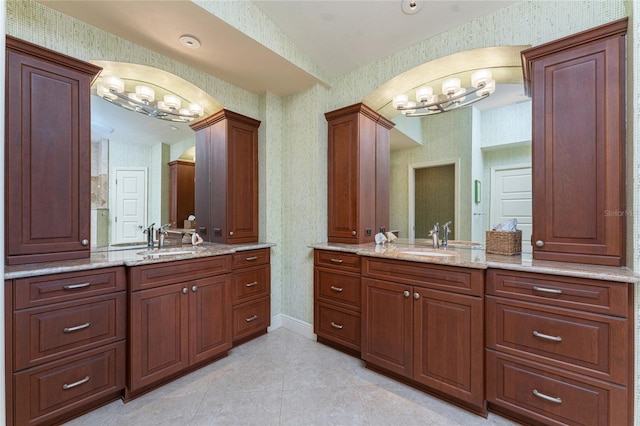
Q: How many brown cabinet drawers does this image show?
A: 12